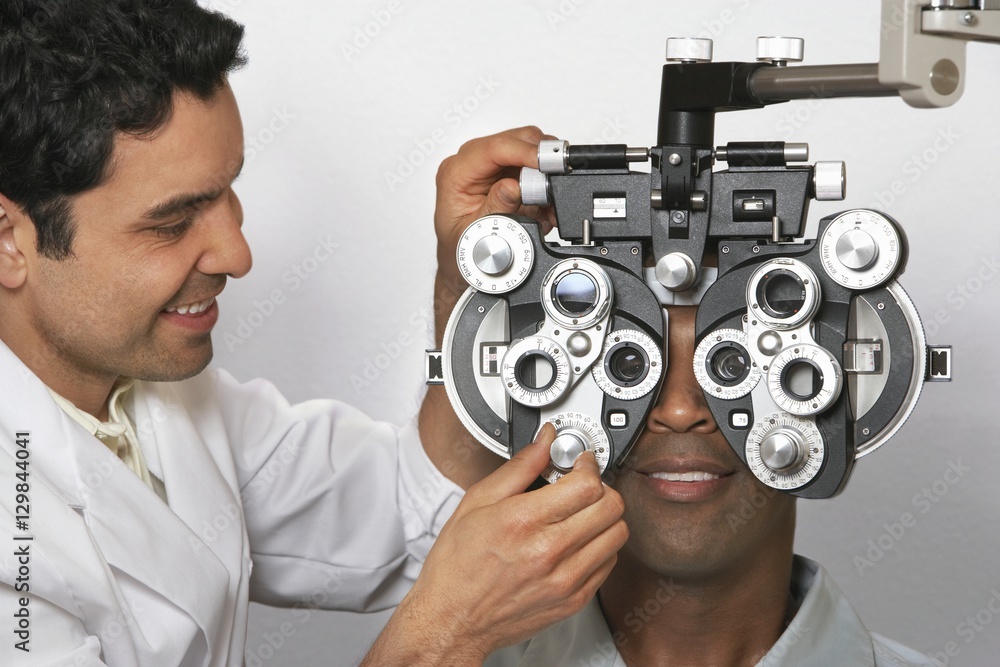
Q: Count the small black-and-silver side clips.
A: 2